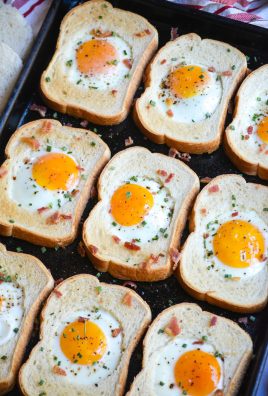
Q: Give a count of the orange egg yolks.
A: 8